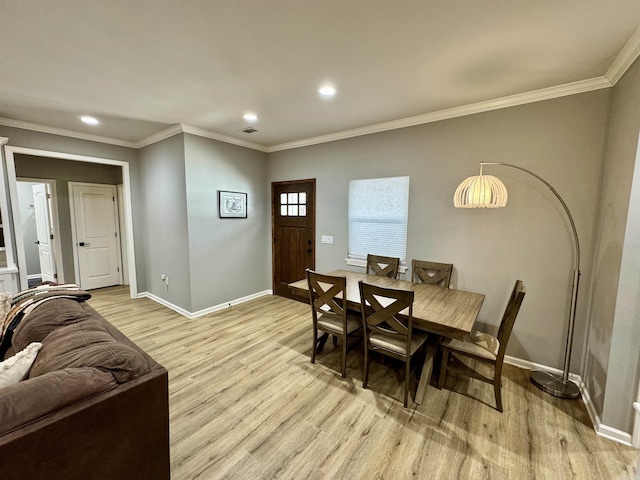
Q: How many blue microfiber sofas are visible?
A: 0